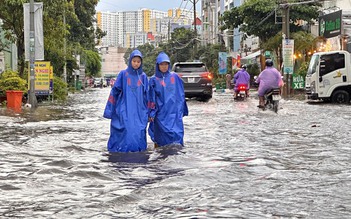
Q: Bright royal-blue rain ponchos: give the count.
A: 2